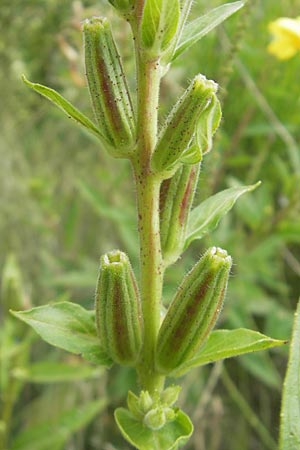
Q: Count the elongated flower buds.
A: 5